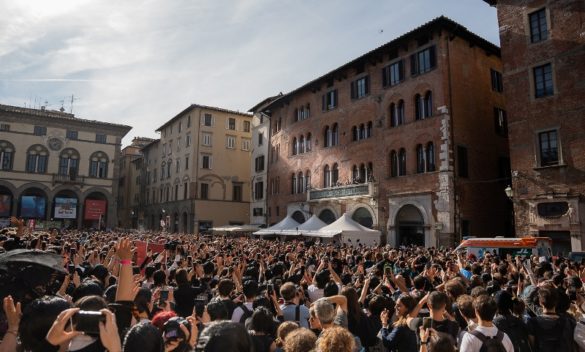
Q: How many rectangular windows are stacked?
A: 3